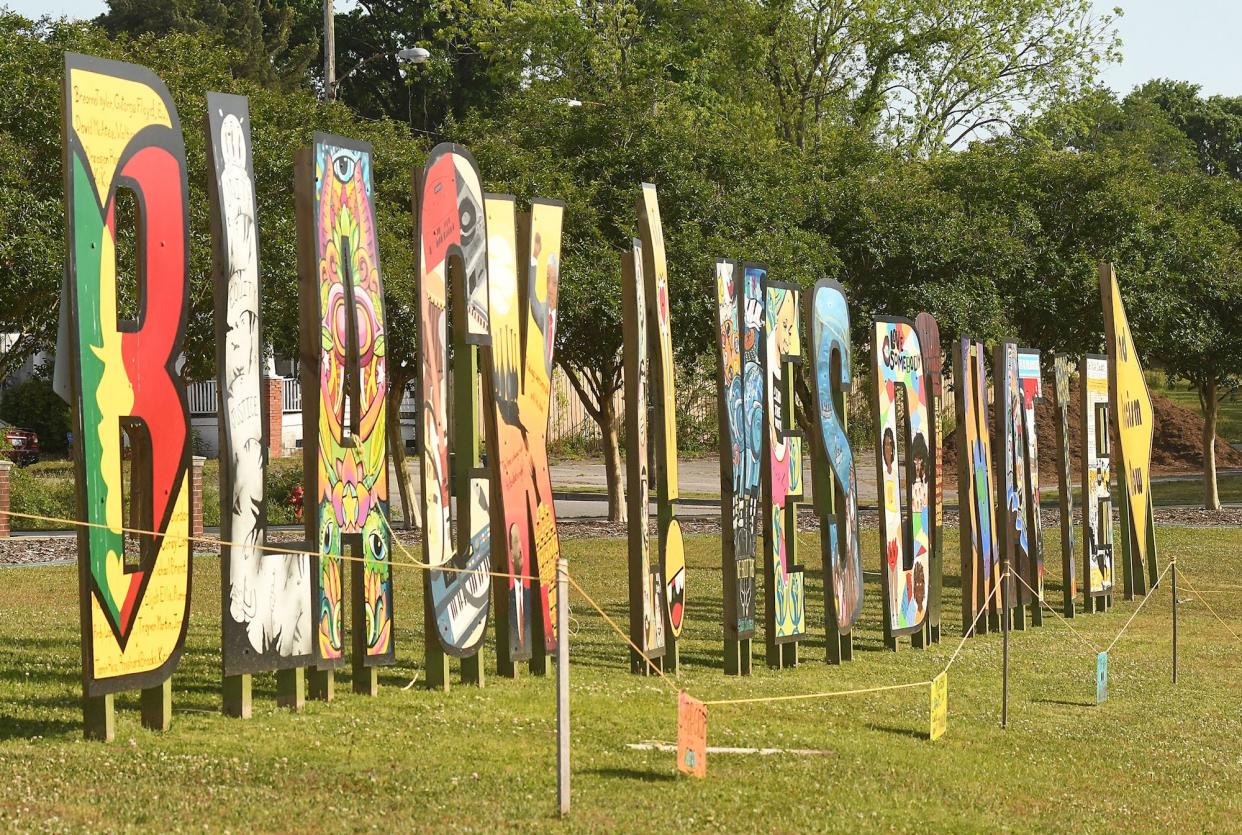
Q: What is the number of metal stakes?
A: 2